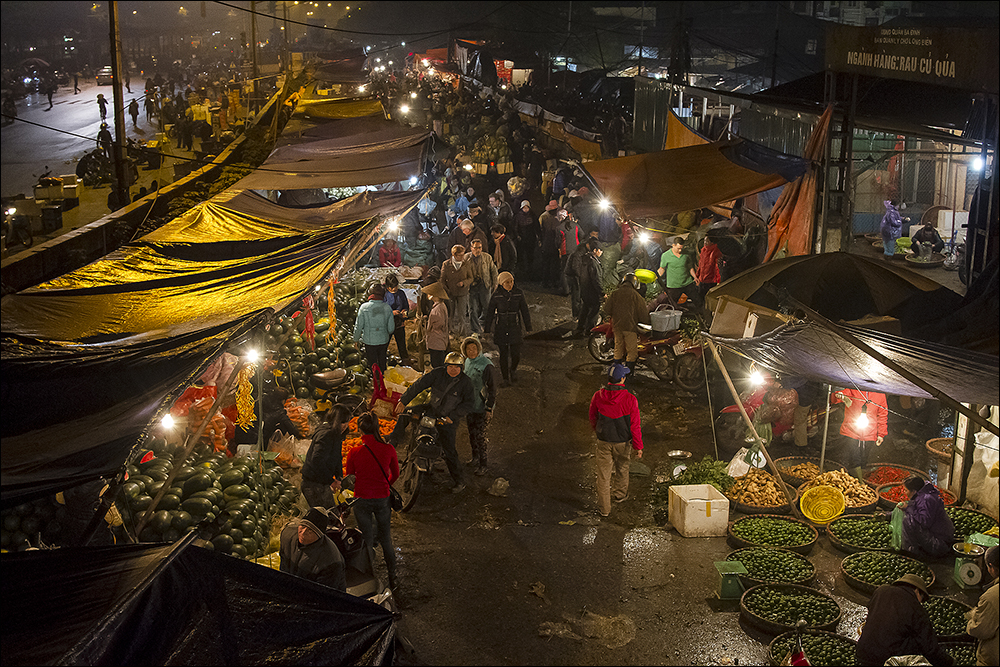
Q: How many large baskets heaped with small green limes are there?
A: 9